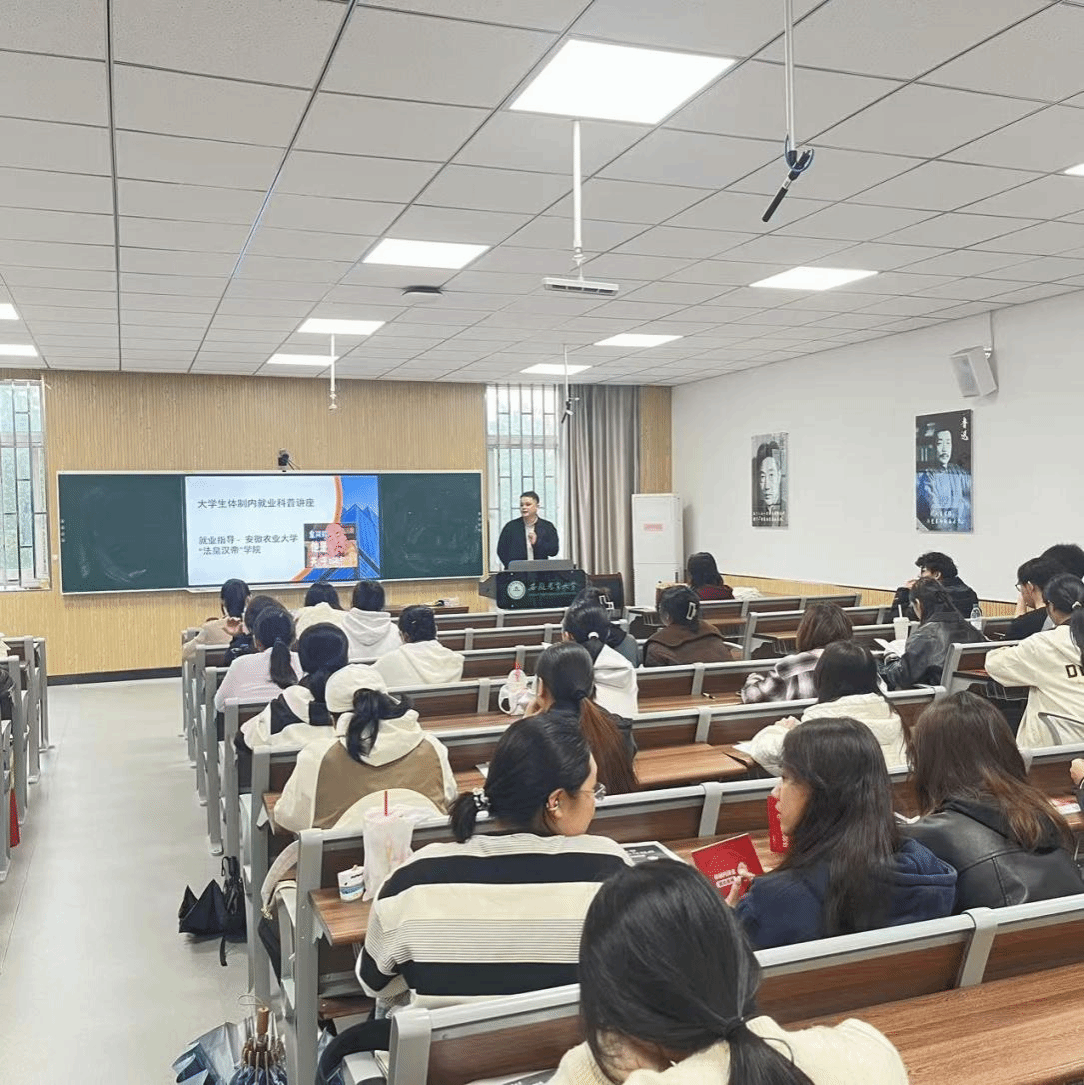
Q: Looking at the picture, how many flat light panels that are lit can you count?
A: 10